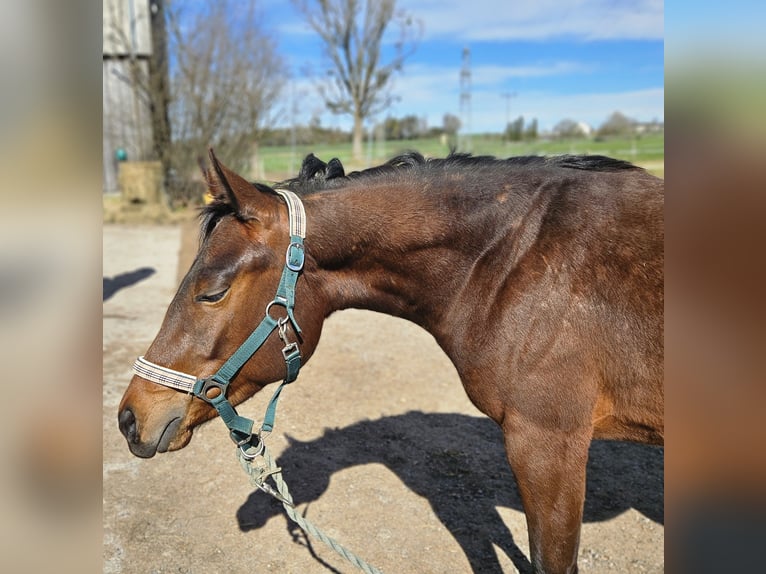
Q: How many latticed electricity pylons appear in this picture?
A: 1